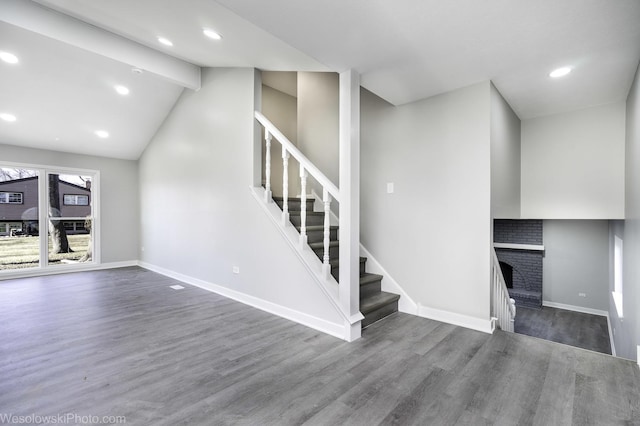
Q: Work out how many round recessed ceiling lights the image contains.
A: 7